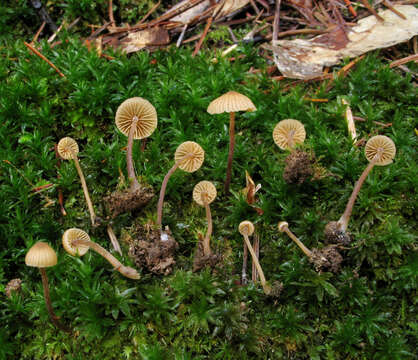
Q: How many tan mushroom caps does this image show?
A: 11